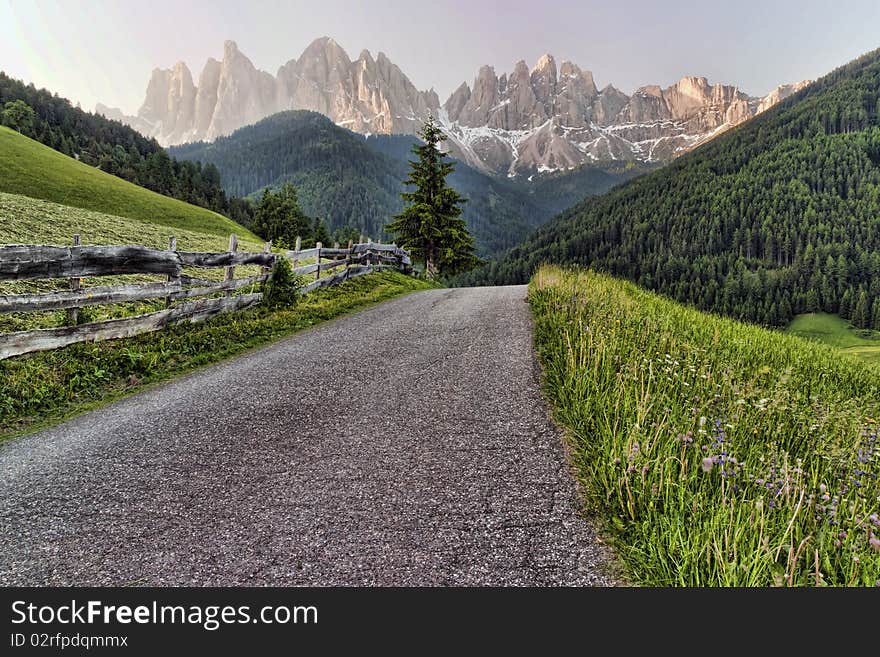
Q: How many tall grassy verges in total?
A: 1